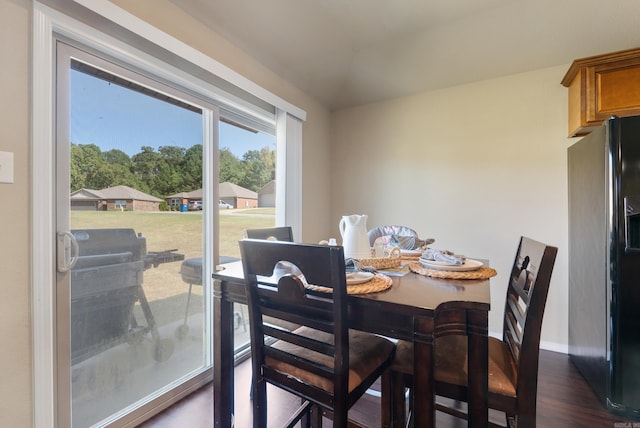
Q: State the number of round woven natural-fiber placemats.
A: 3